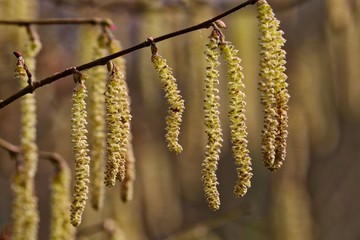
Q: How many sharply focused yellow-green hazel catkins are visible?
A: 8